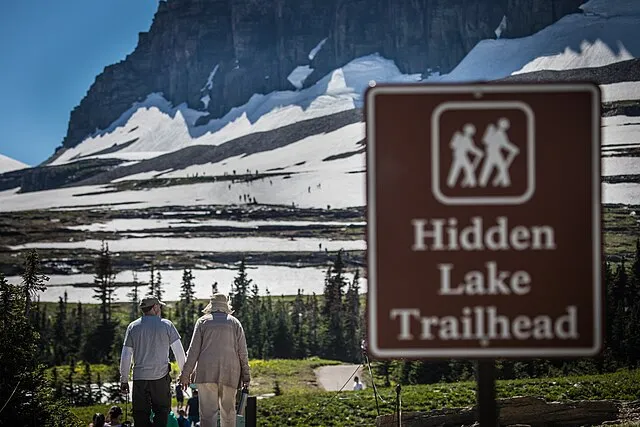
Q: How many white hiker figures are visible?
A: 2